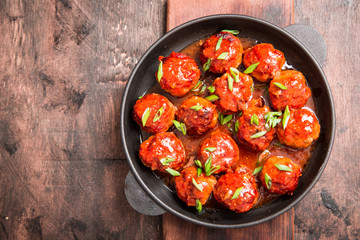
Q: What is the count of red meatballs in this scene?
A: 14